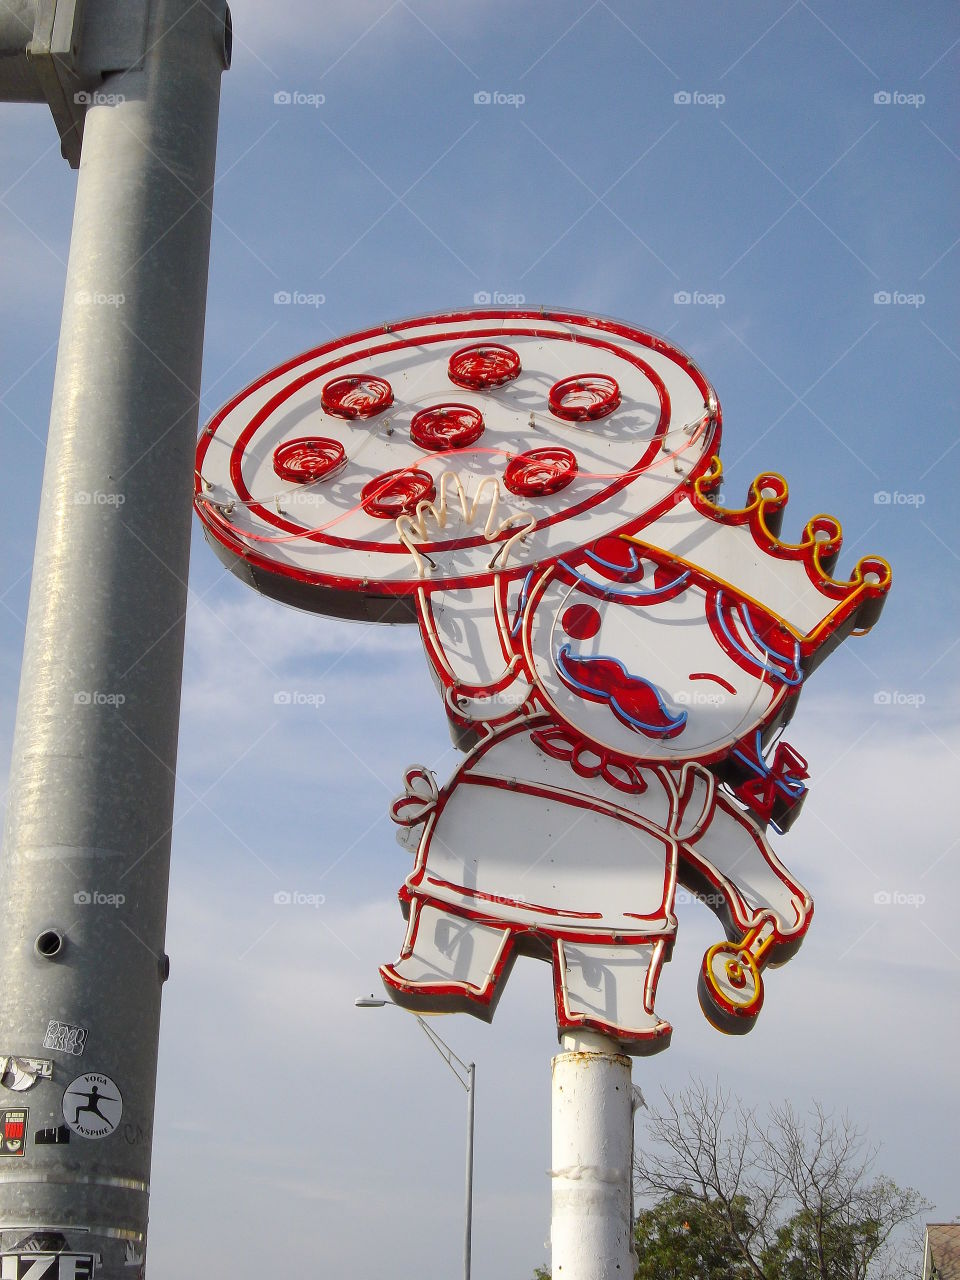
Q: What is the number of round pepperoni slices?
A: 7